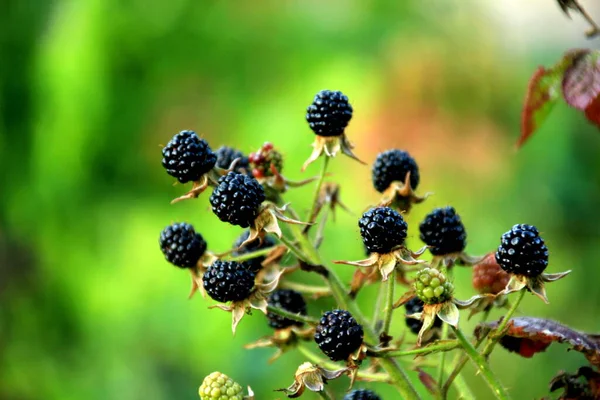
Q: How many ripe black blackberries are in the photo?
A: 15